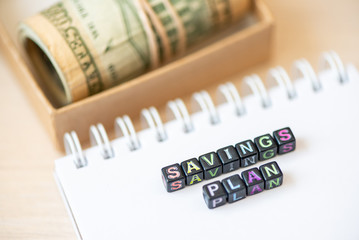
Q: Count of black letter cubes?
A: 11